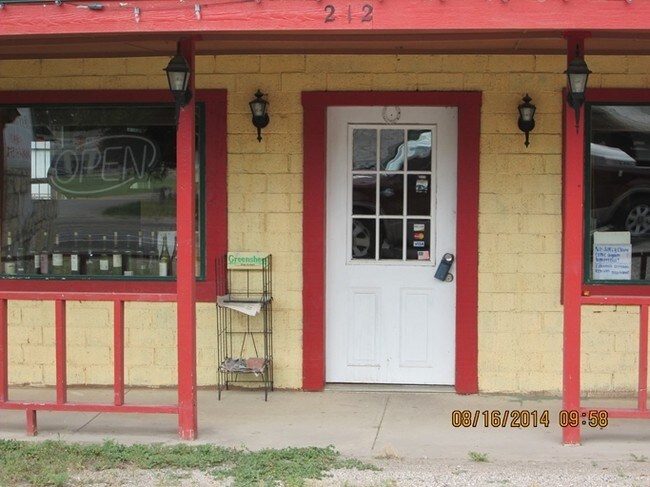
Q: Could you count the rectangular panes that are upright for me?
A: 9